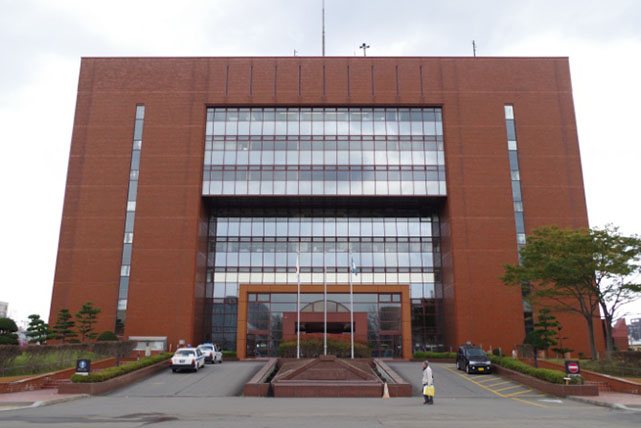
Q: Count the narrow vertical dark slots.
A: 9